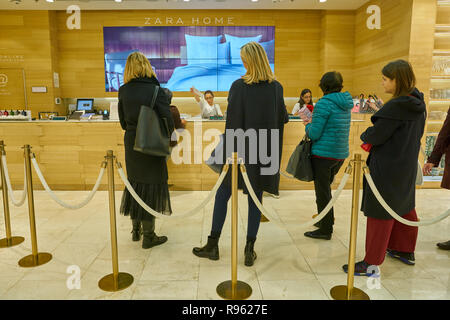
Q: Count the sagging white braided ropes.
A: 5